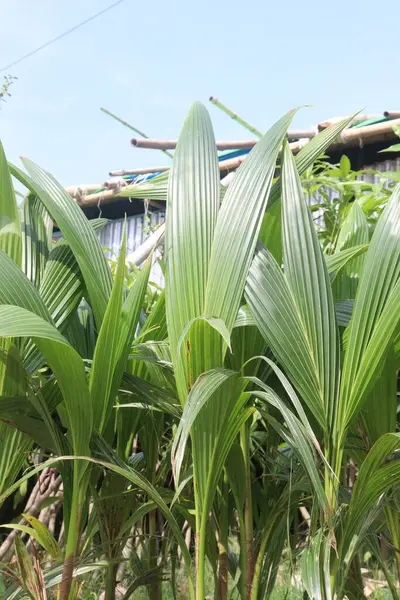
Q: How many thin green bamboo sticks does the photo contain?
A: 2